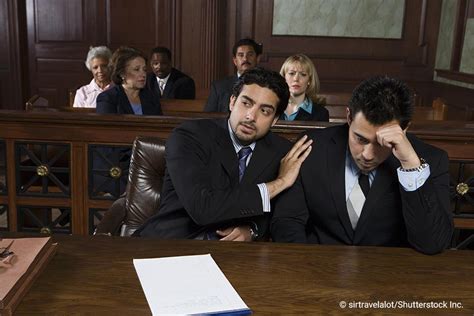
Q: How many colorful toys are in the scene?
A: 0